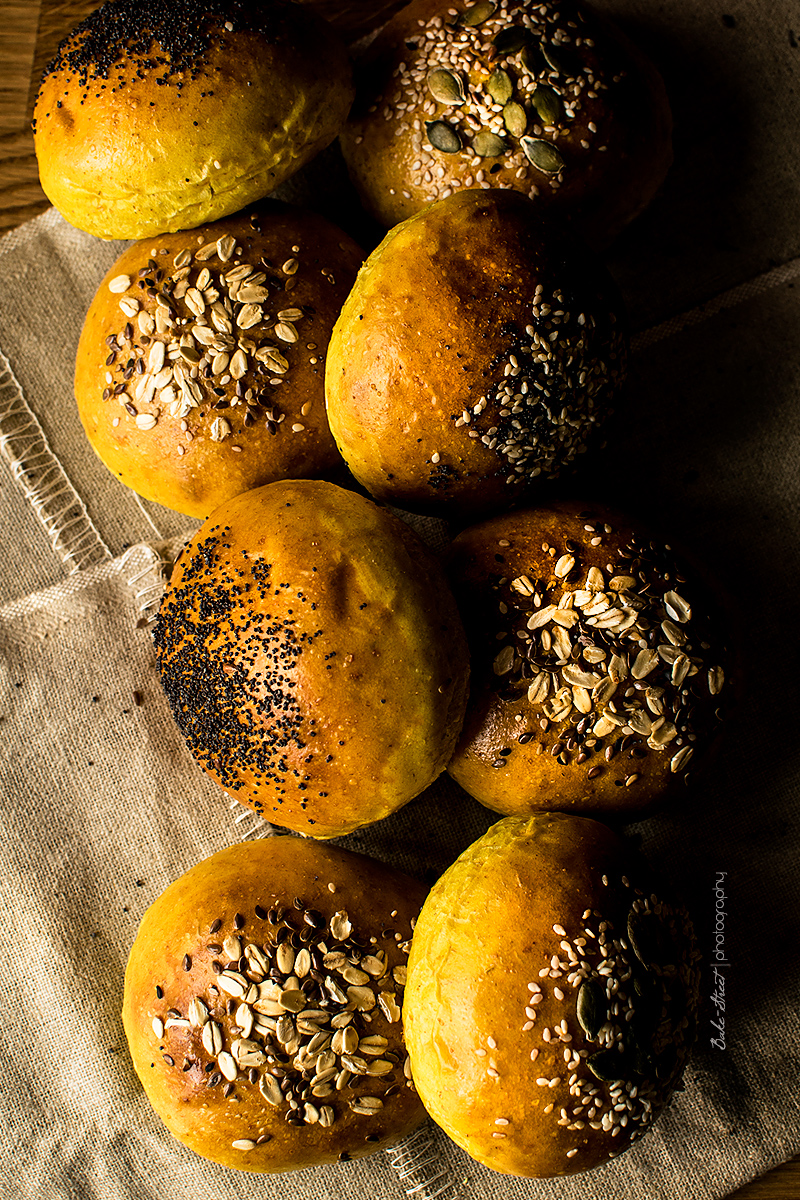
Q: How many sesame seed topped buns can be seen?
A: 3